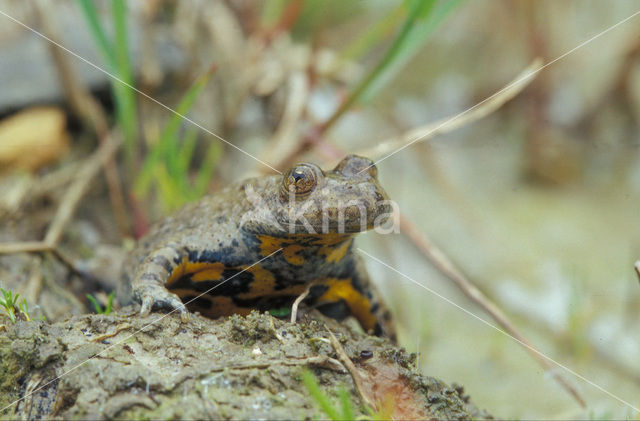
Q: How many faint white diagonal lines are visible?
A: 4